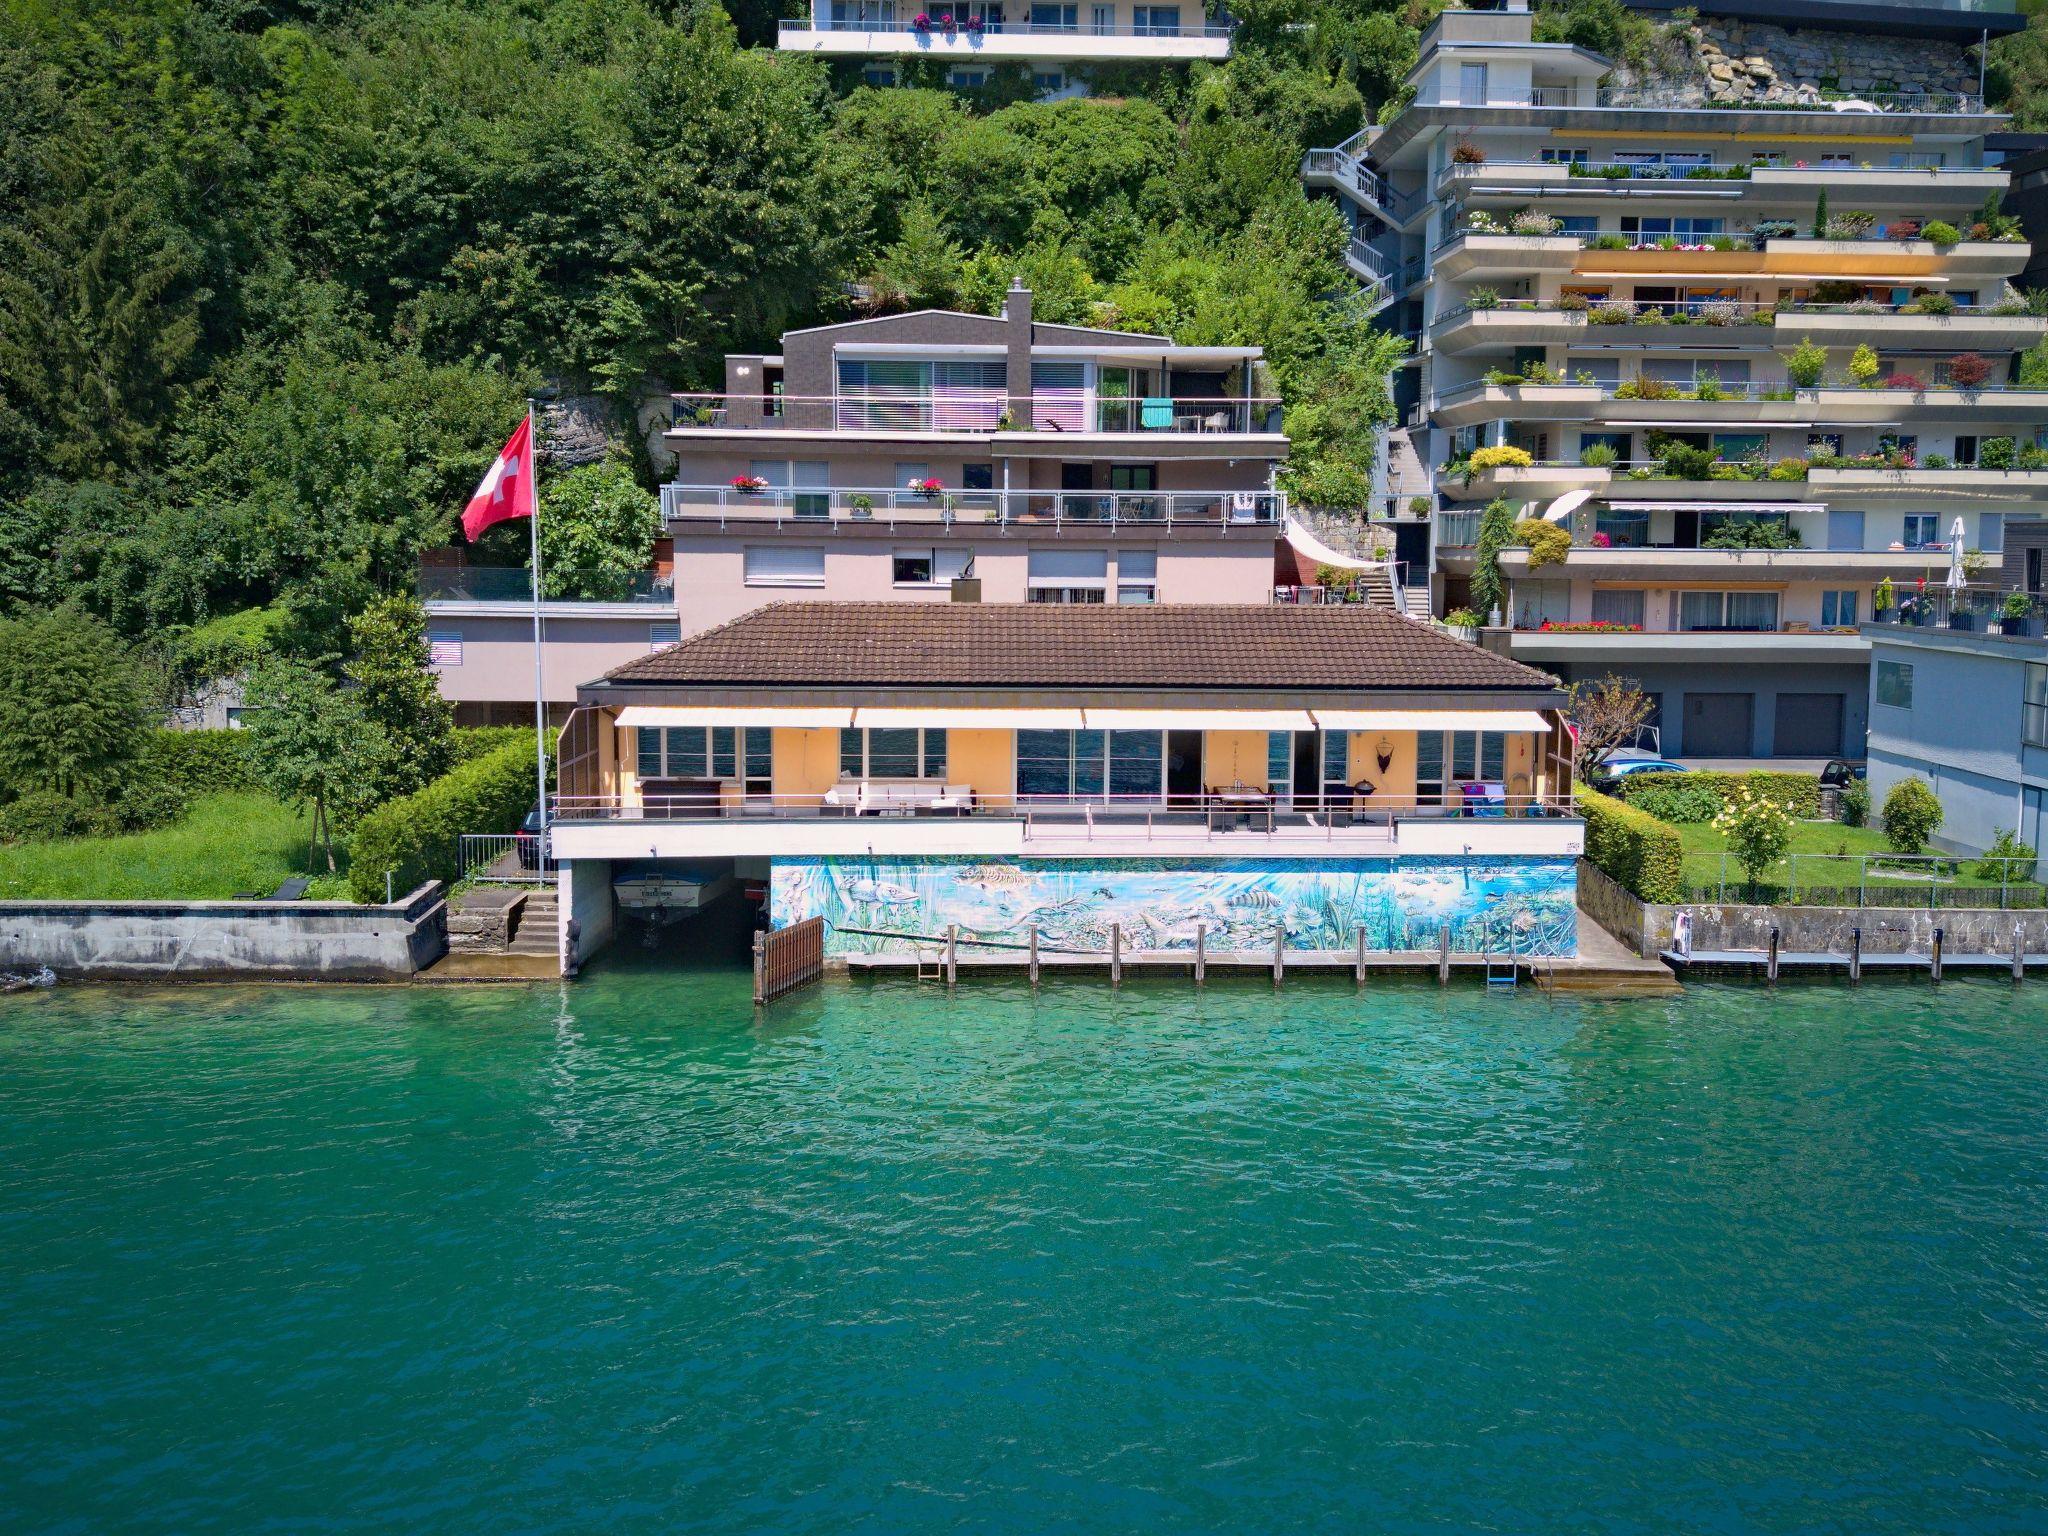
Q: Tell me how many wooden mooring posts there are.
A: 11